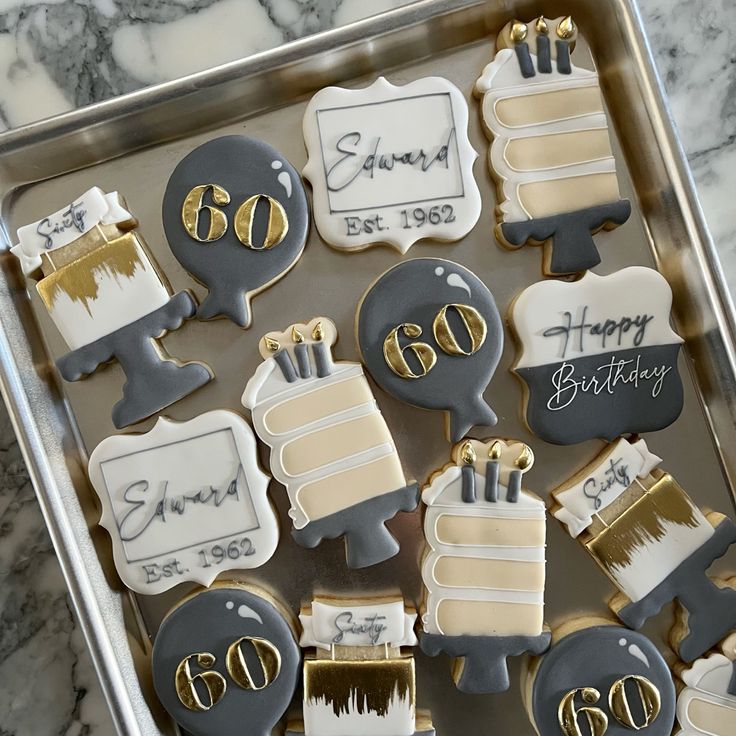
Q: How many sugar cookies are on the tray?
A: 14